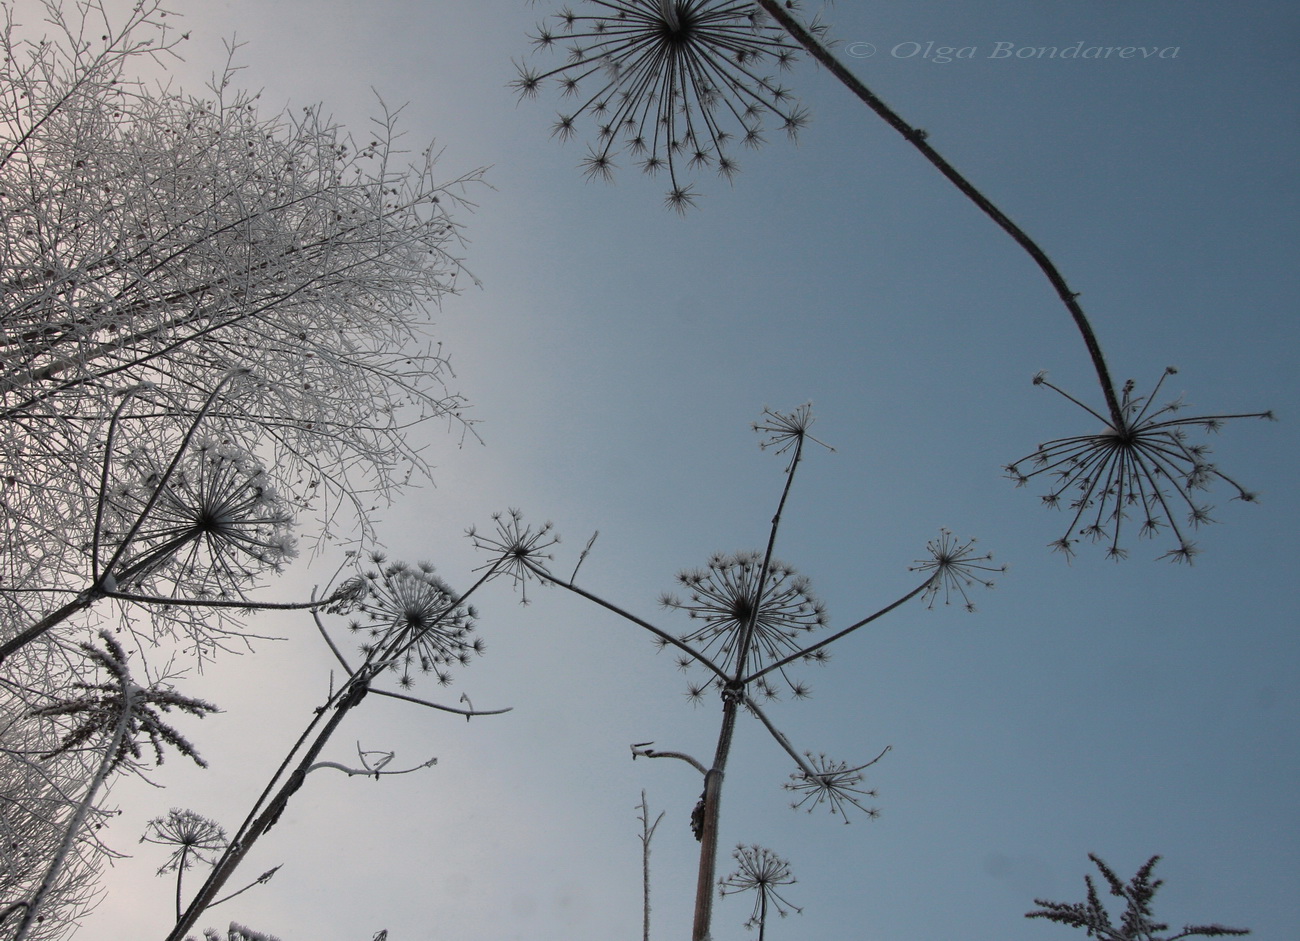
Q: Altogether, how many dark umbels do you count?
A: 11